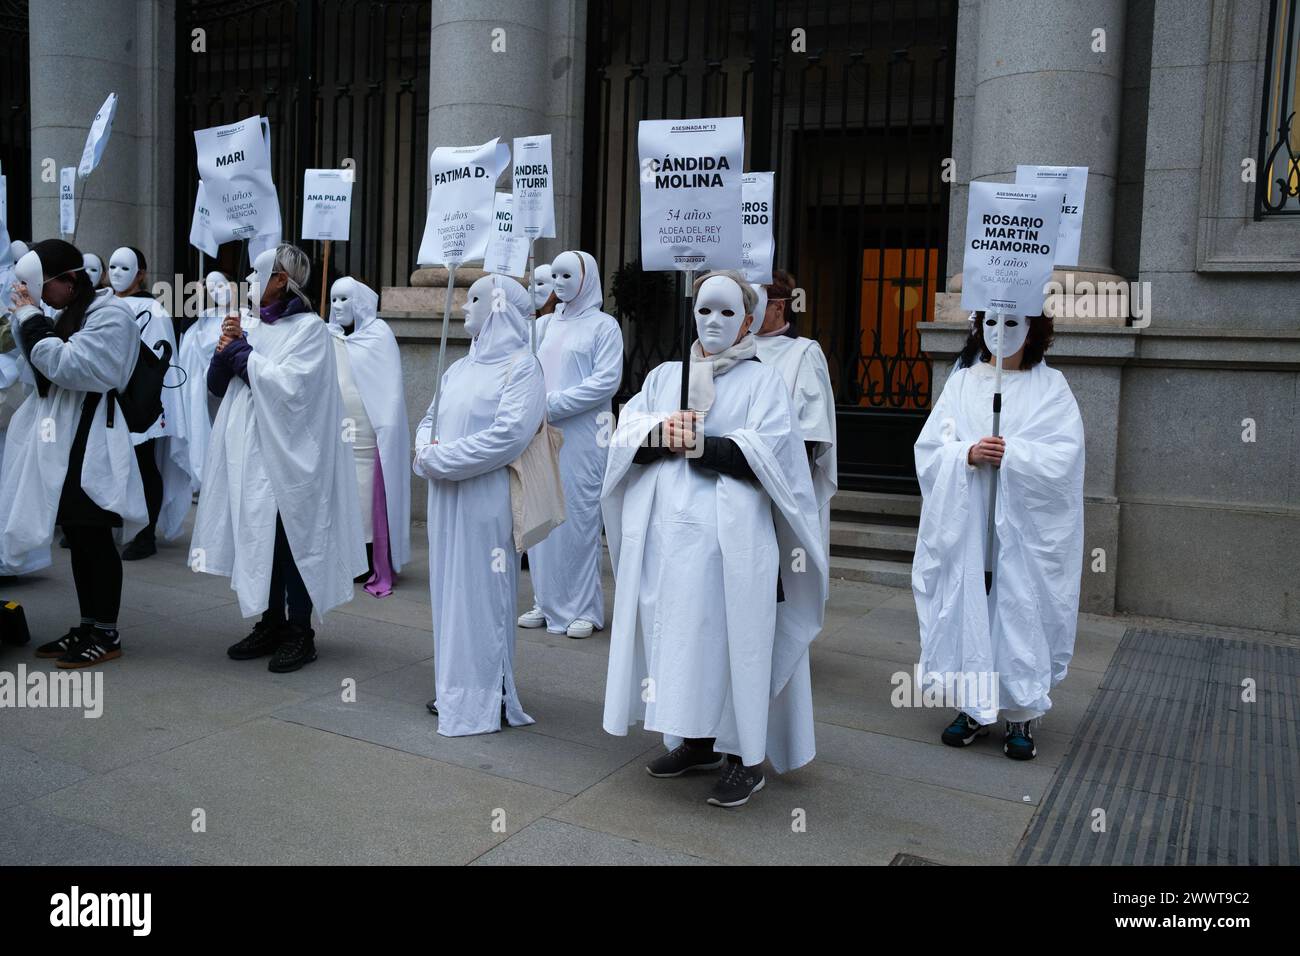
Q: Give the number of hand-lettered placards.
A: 0